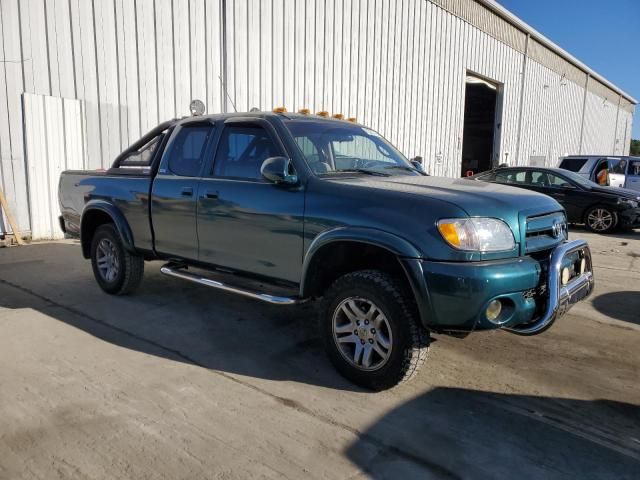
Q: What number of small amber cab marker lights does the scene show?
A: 5